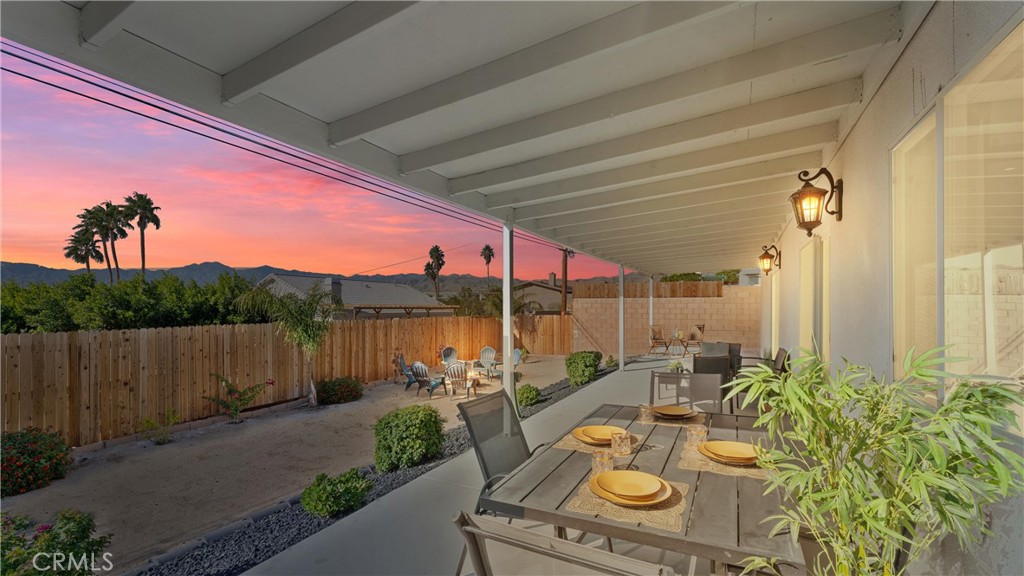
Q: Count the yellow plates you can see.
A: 8